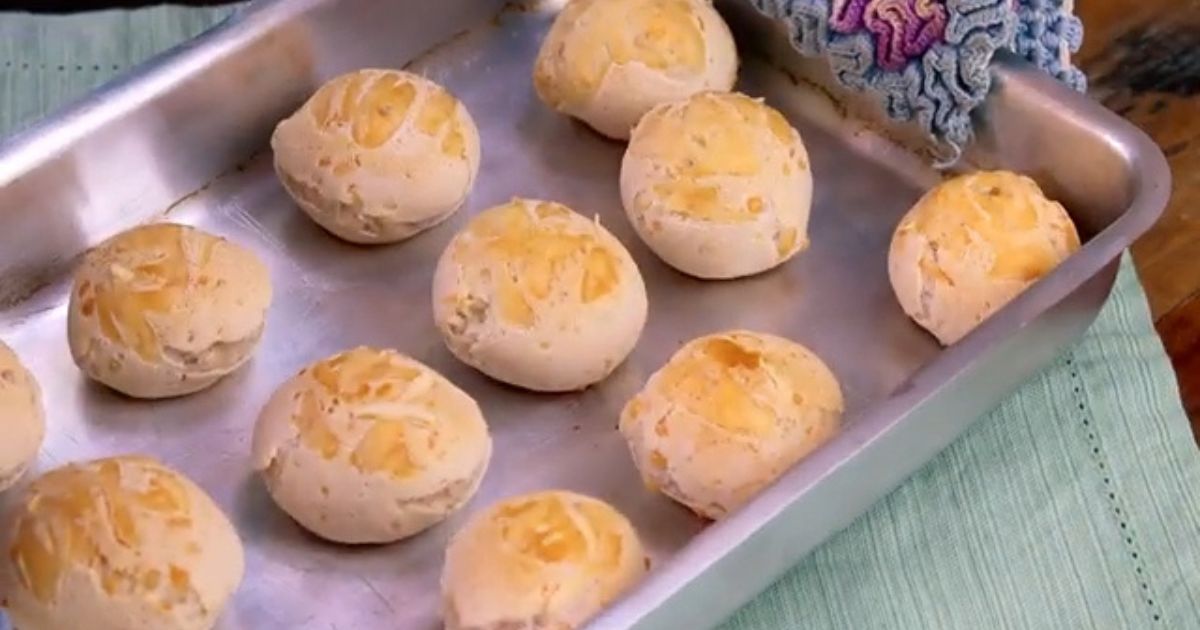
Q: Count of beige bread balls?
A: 11